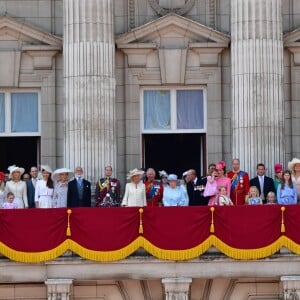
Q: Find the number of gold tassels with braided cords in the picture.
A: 4